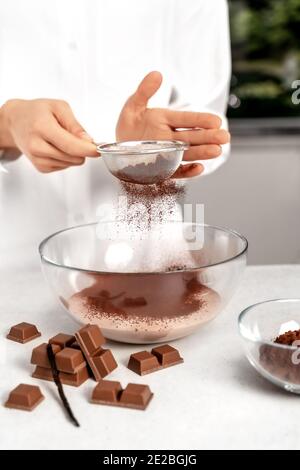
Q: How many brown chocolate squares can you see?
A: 13